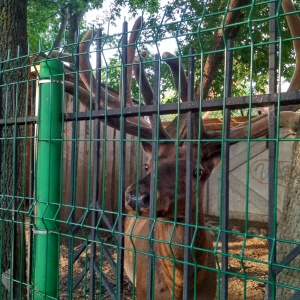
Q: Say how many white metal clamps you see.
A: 2